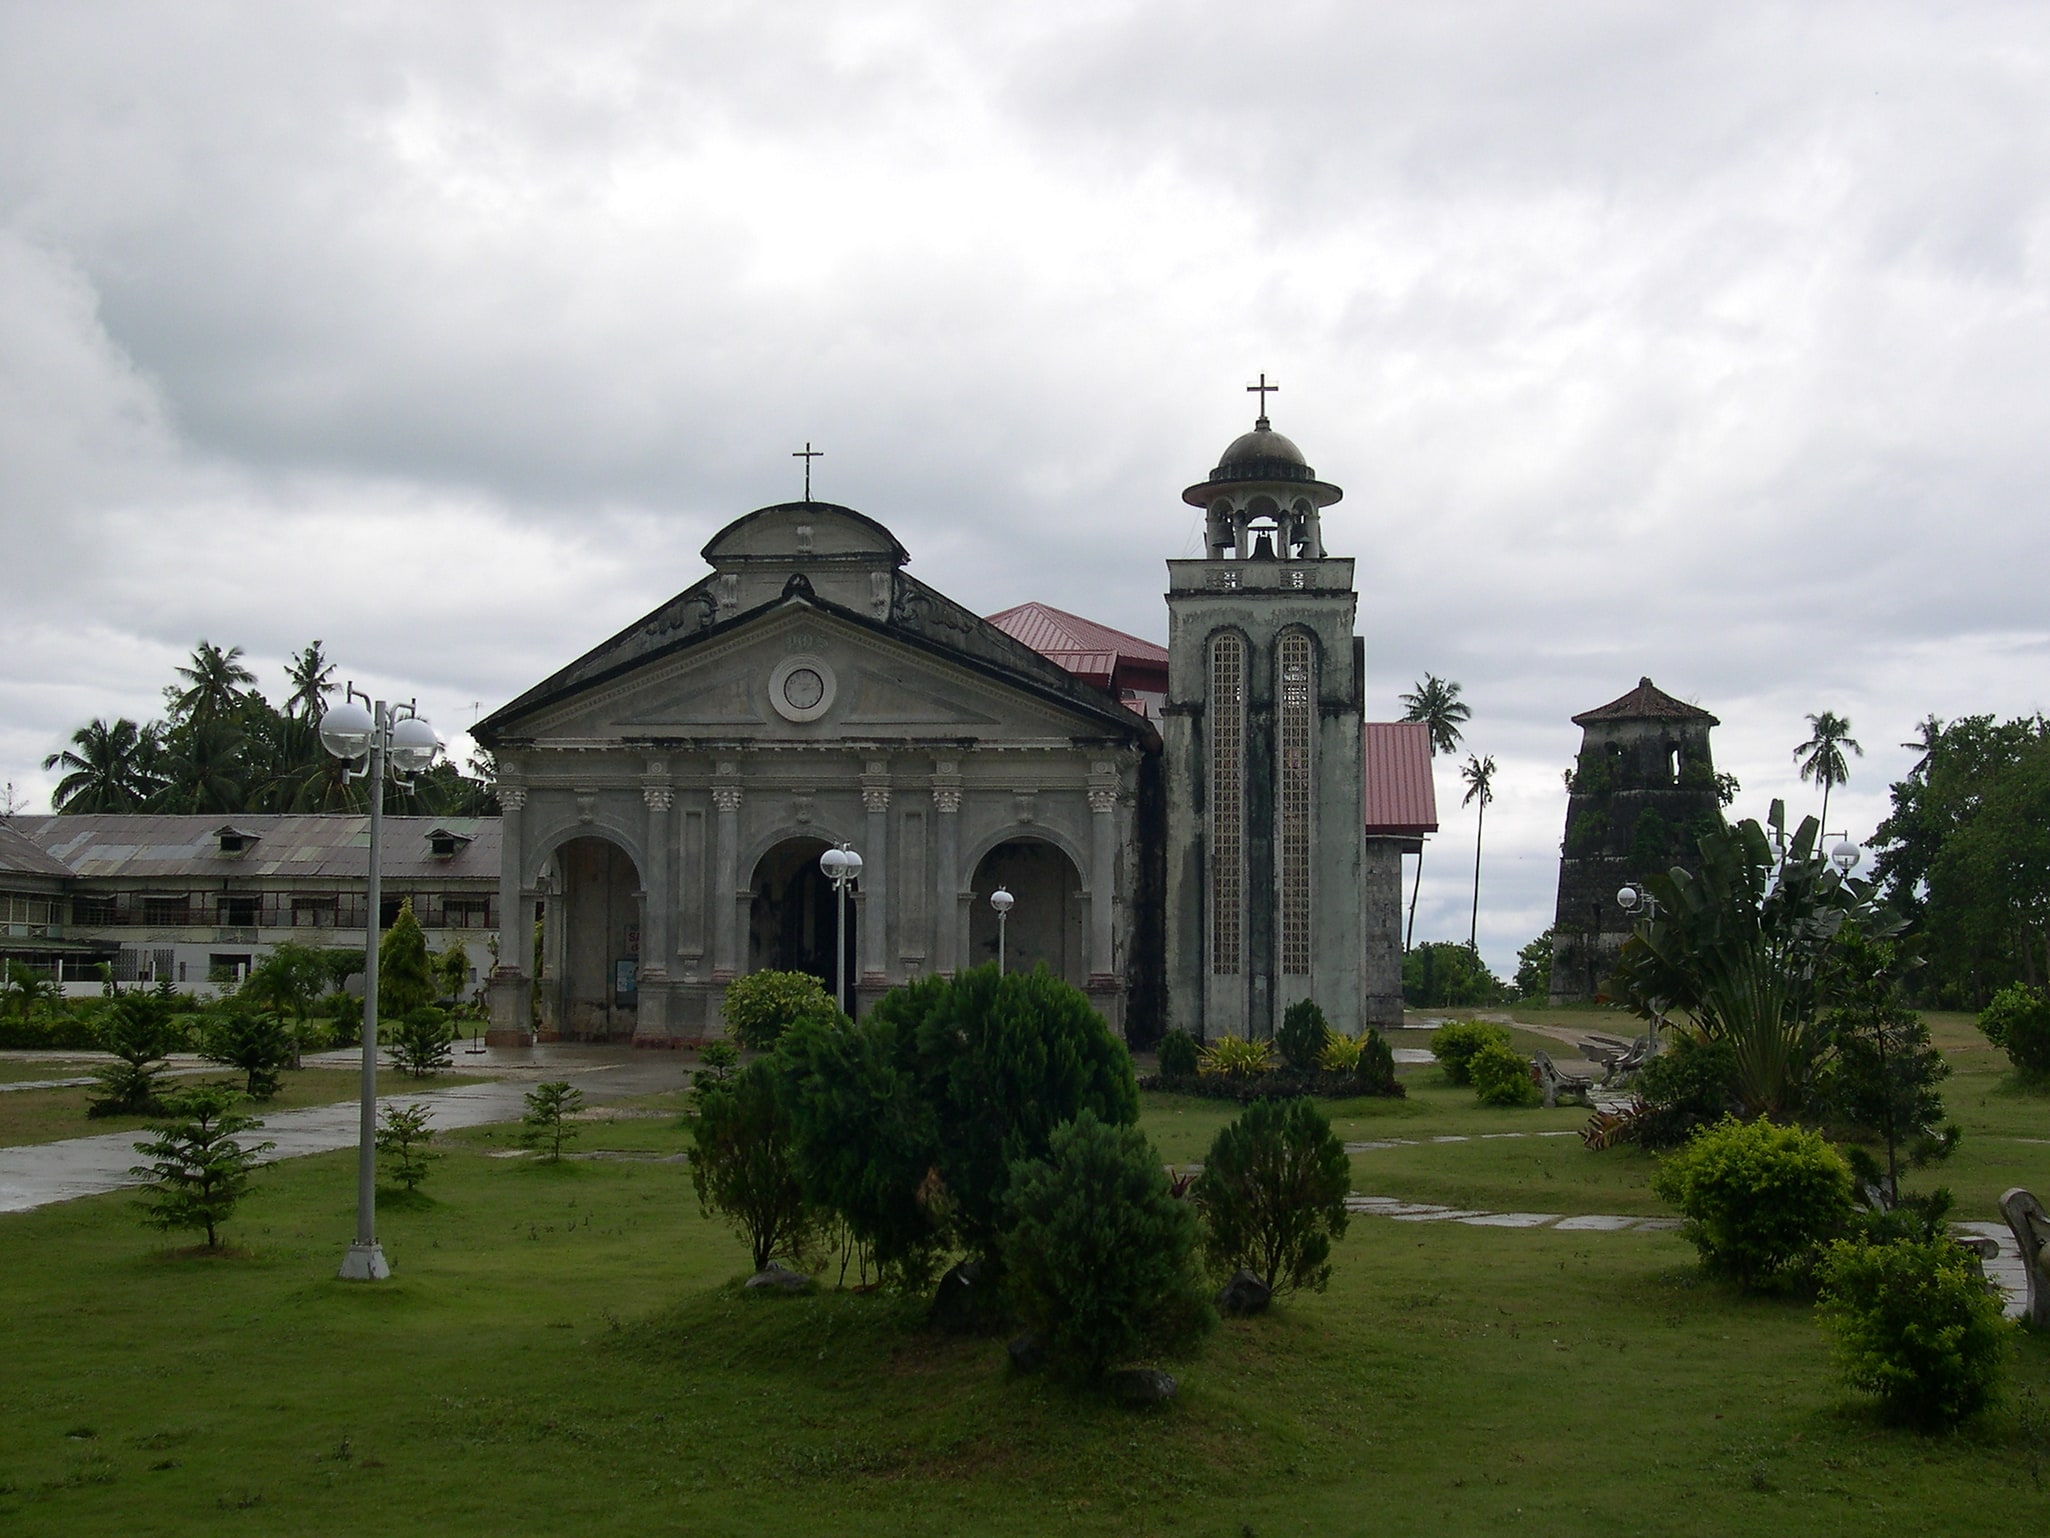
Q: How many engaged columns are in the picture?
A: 6